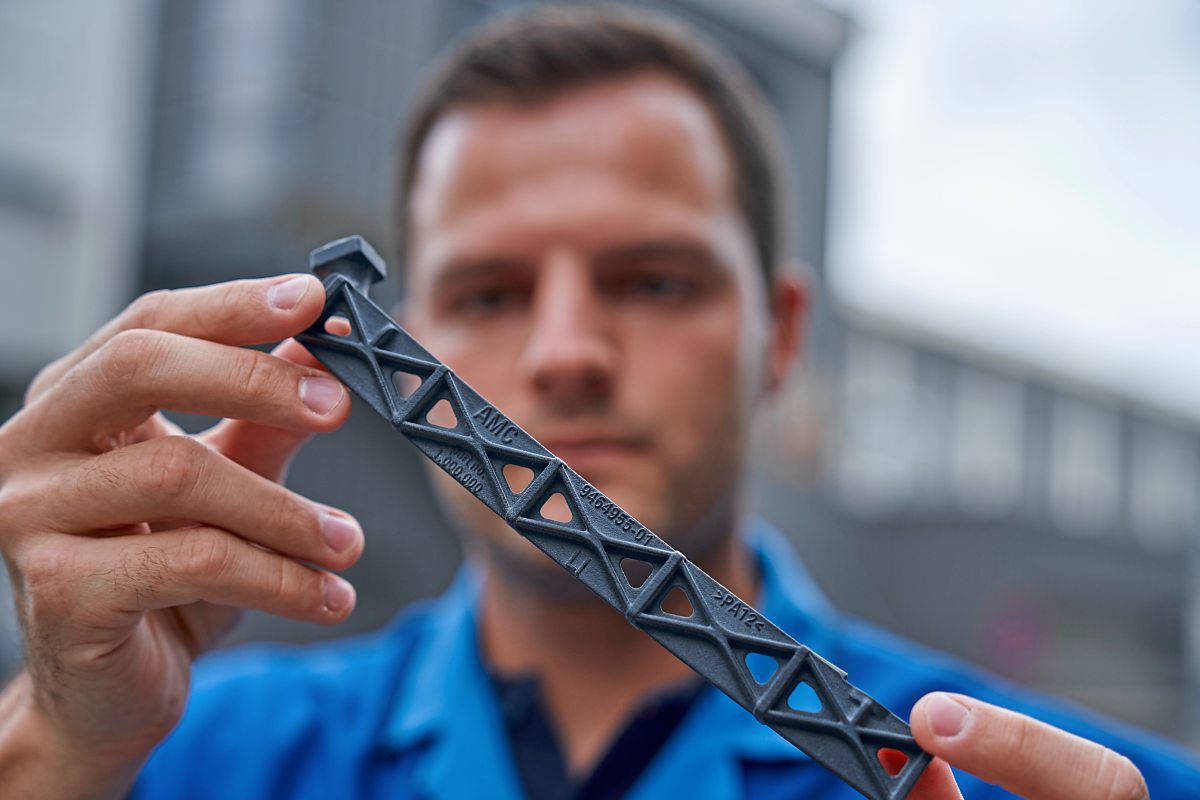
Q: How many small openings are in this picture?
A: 10